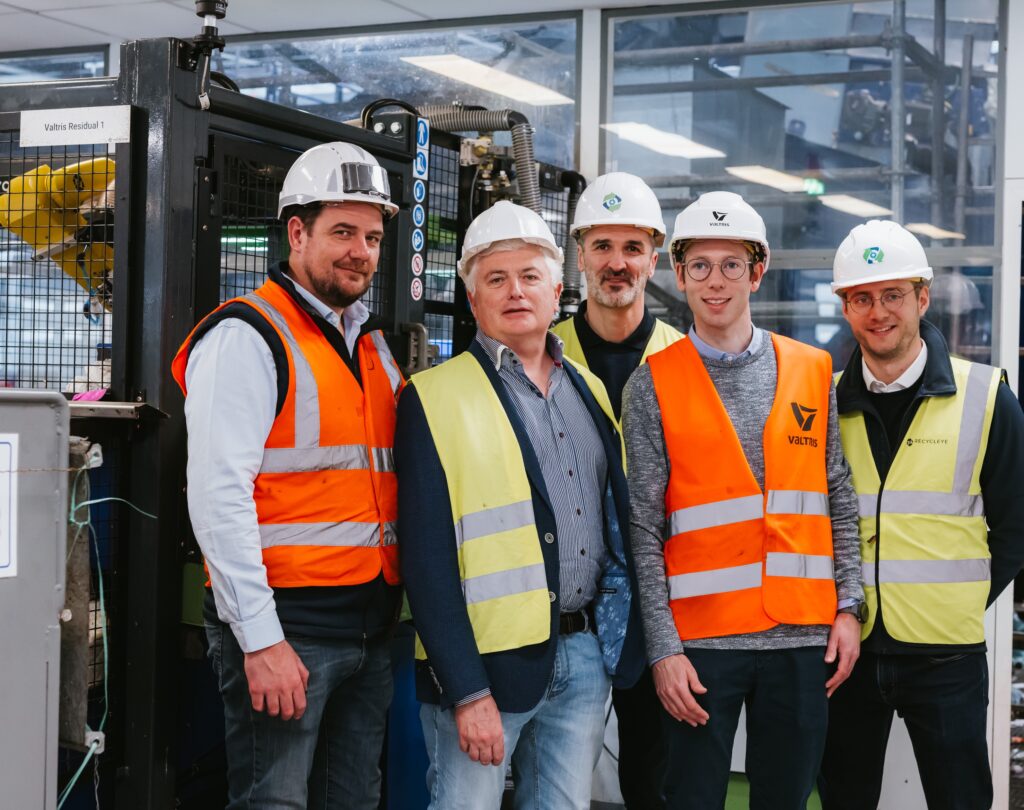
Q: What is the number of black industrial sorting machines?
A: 1